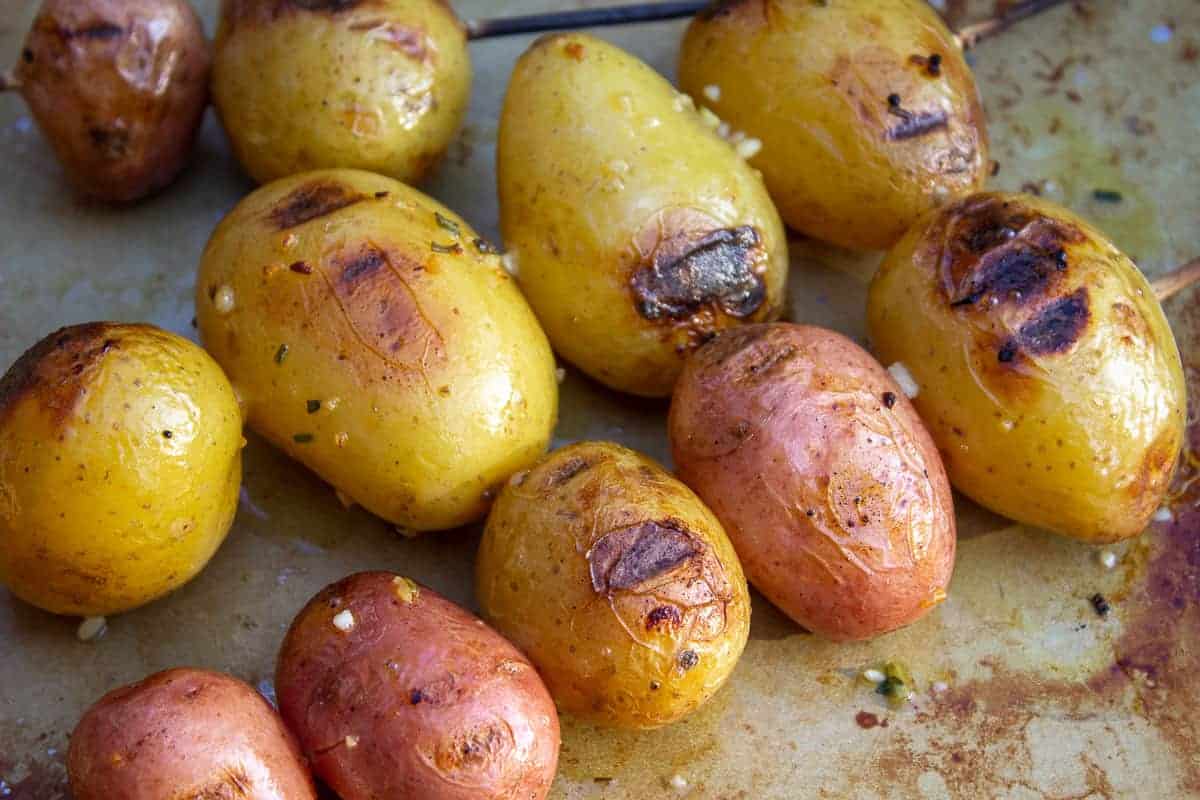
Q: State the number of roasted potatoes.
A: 11